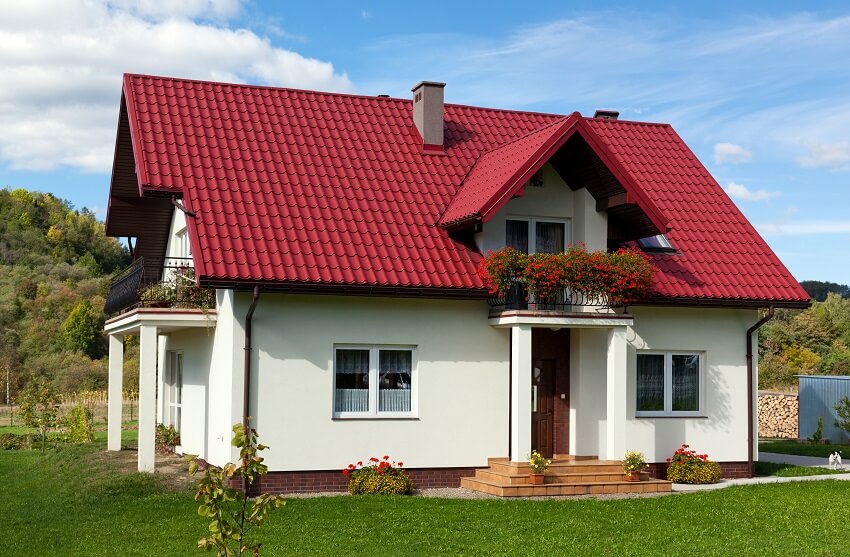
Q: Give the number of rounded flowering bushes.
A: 2